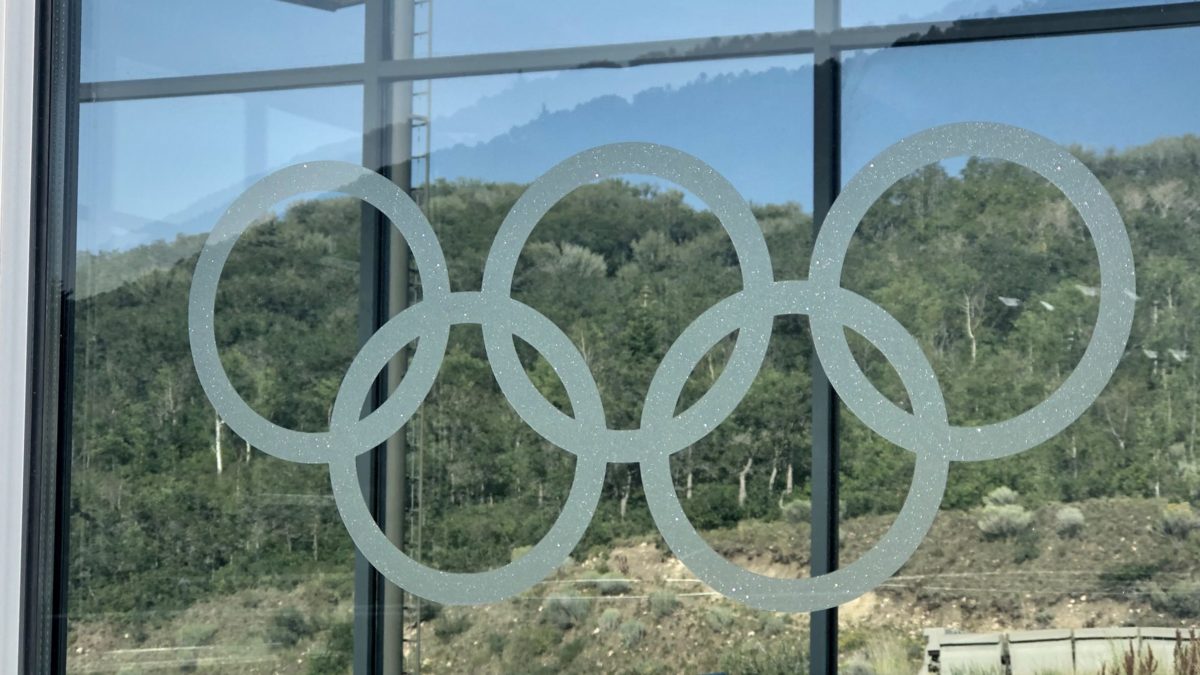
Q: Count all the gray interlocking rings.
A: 5